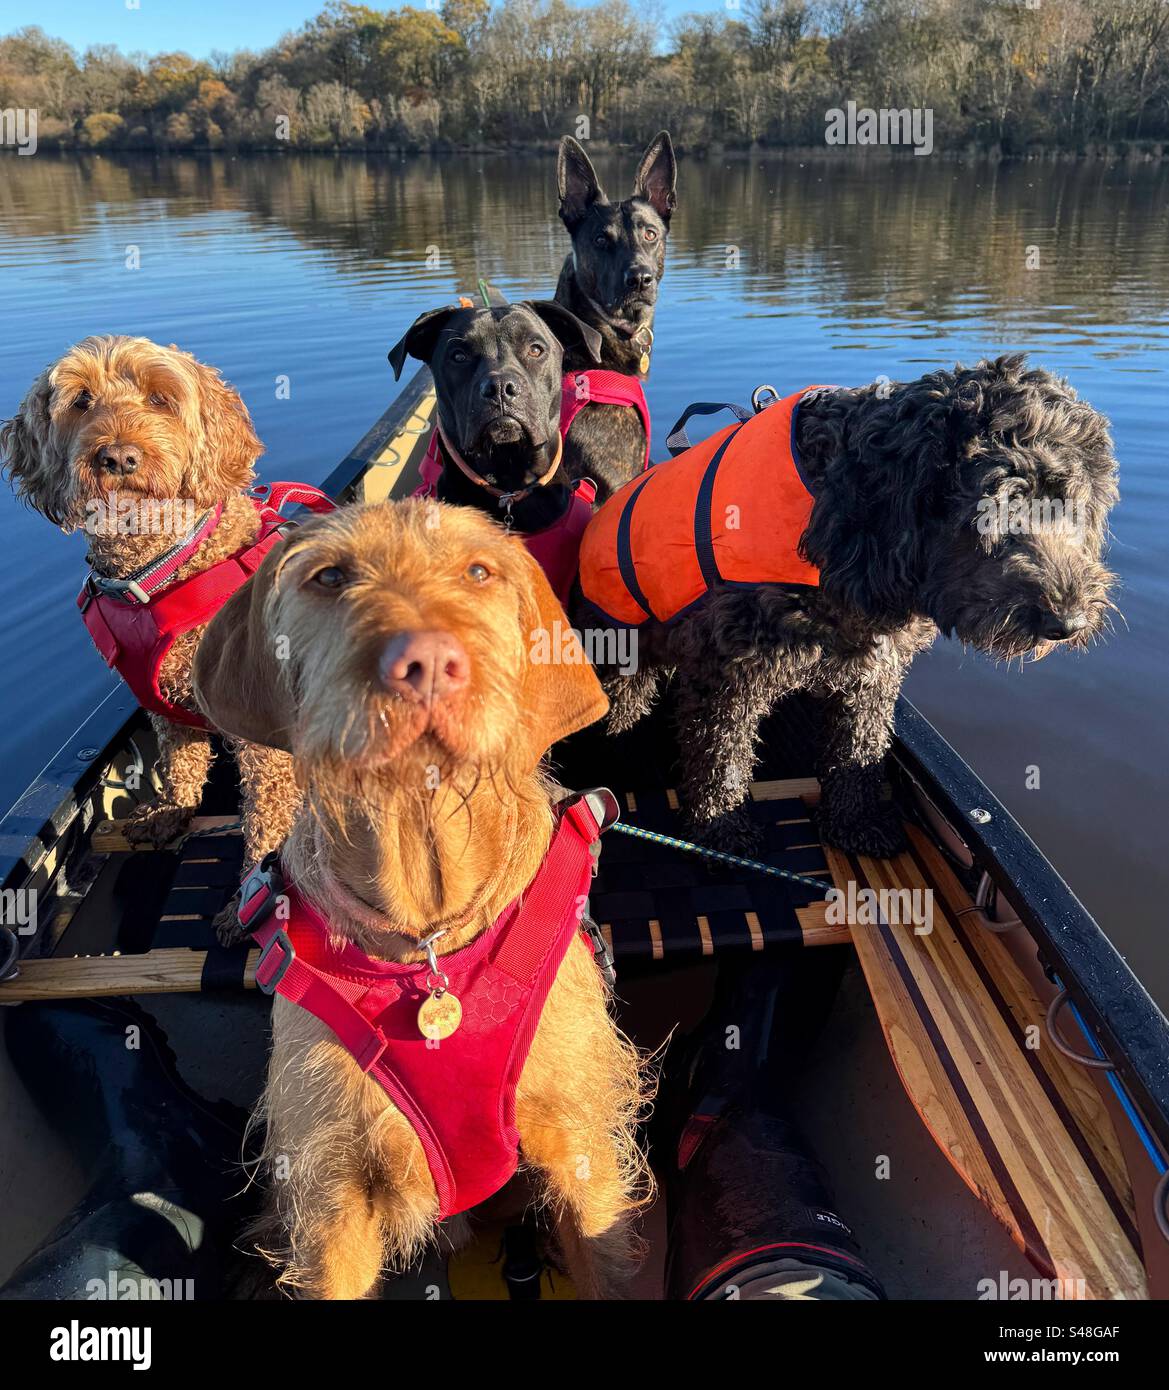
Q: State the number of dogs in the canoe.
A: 5